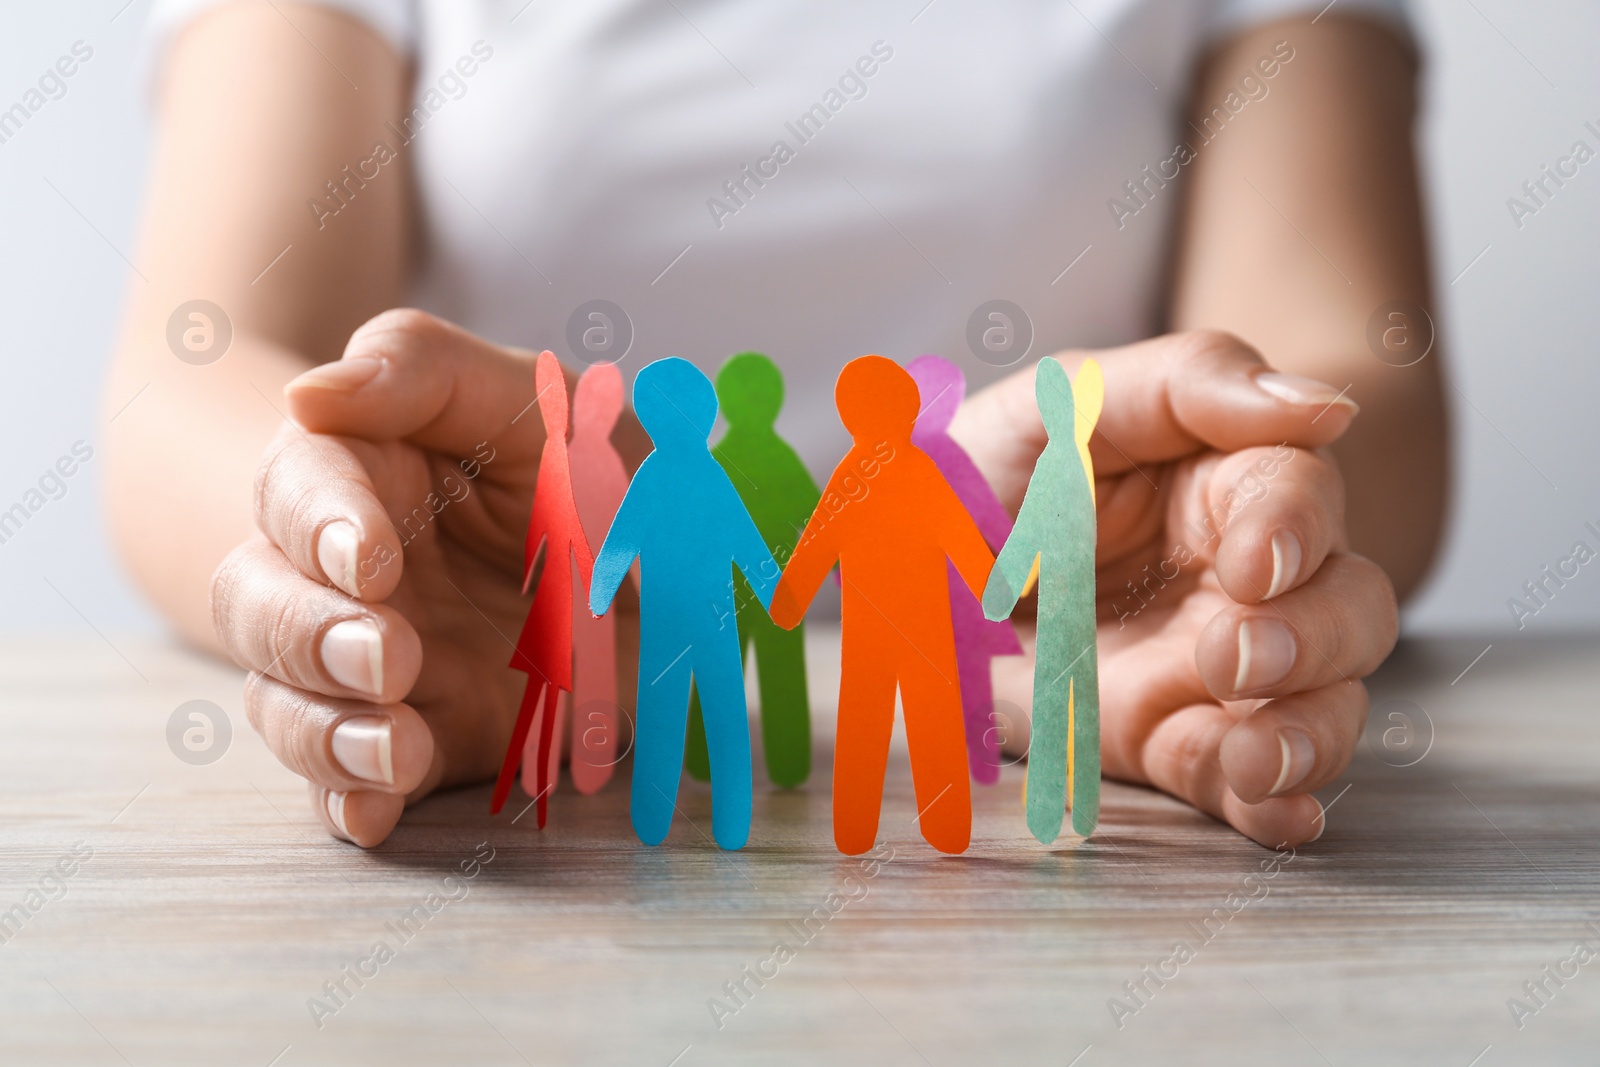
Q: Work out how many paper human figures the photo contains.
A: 8